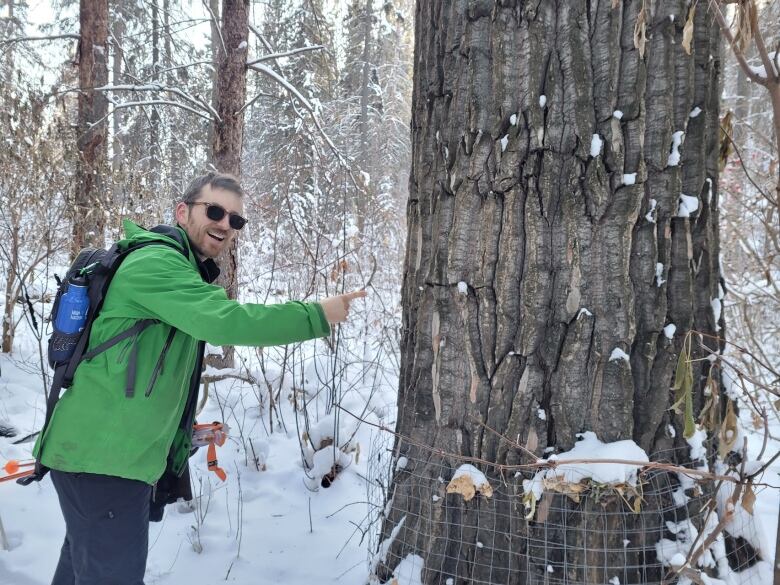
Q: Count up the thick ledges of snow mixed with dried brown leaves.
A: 2